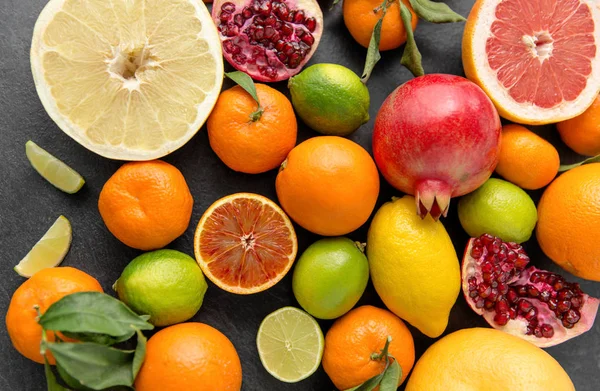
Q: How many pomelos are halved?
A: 1